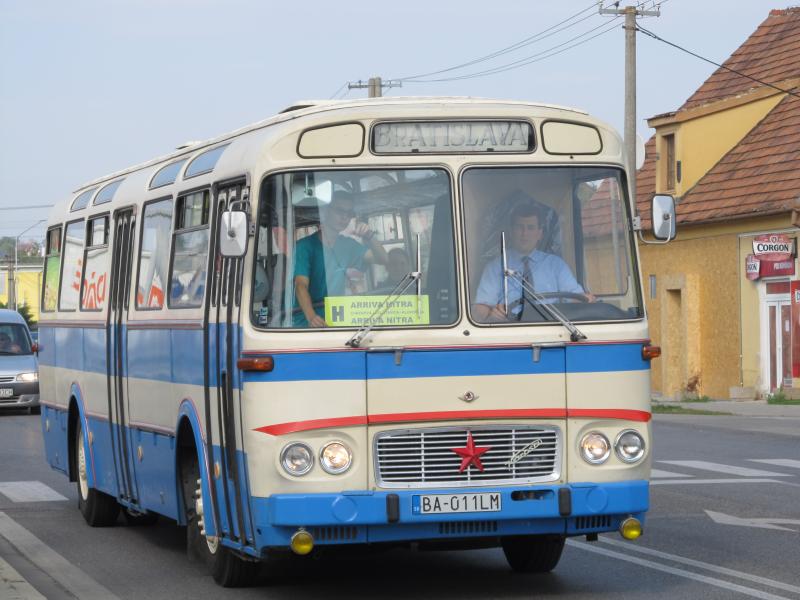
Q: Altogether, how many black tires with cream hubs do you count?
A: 2